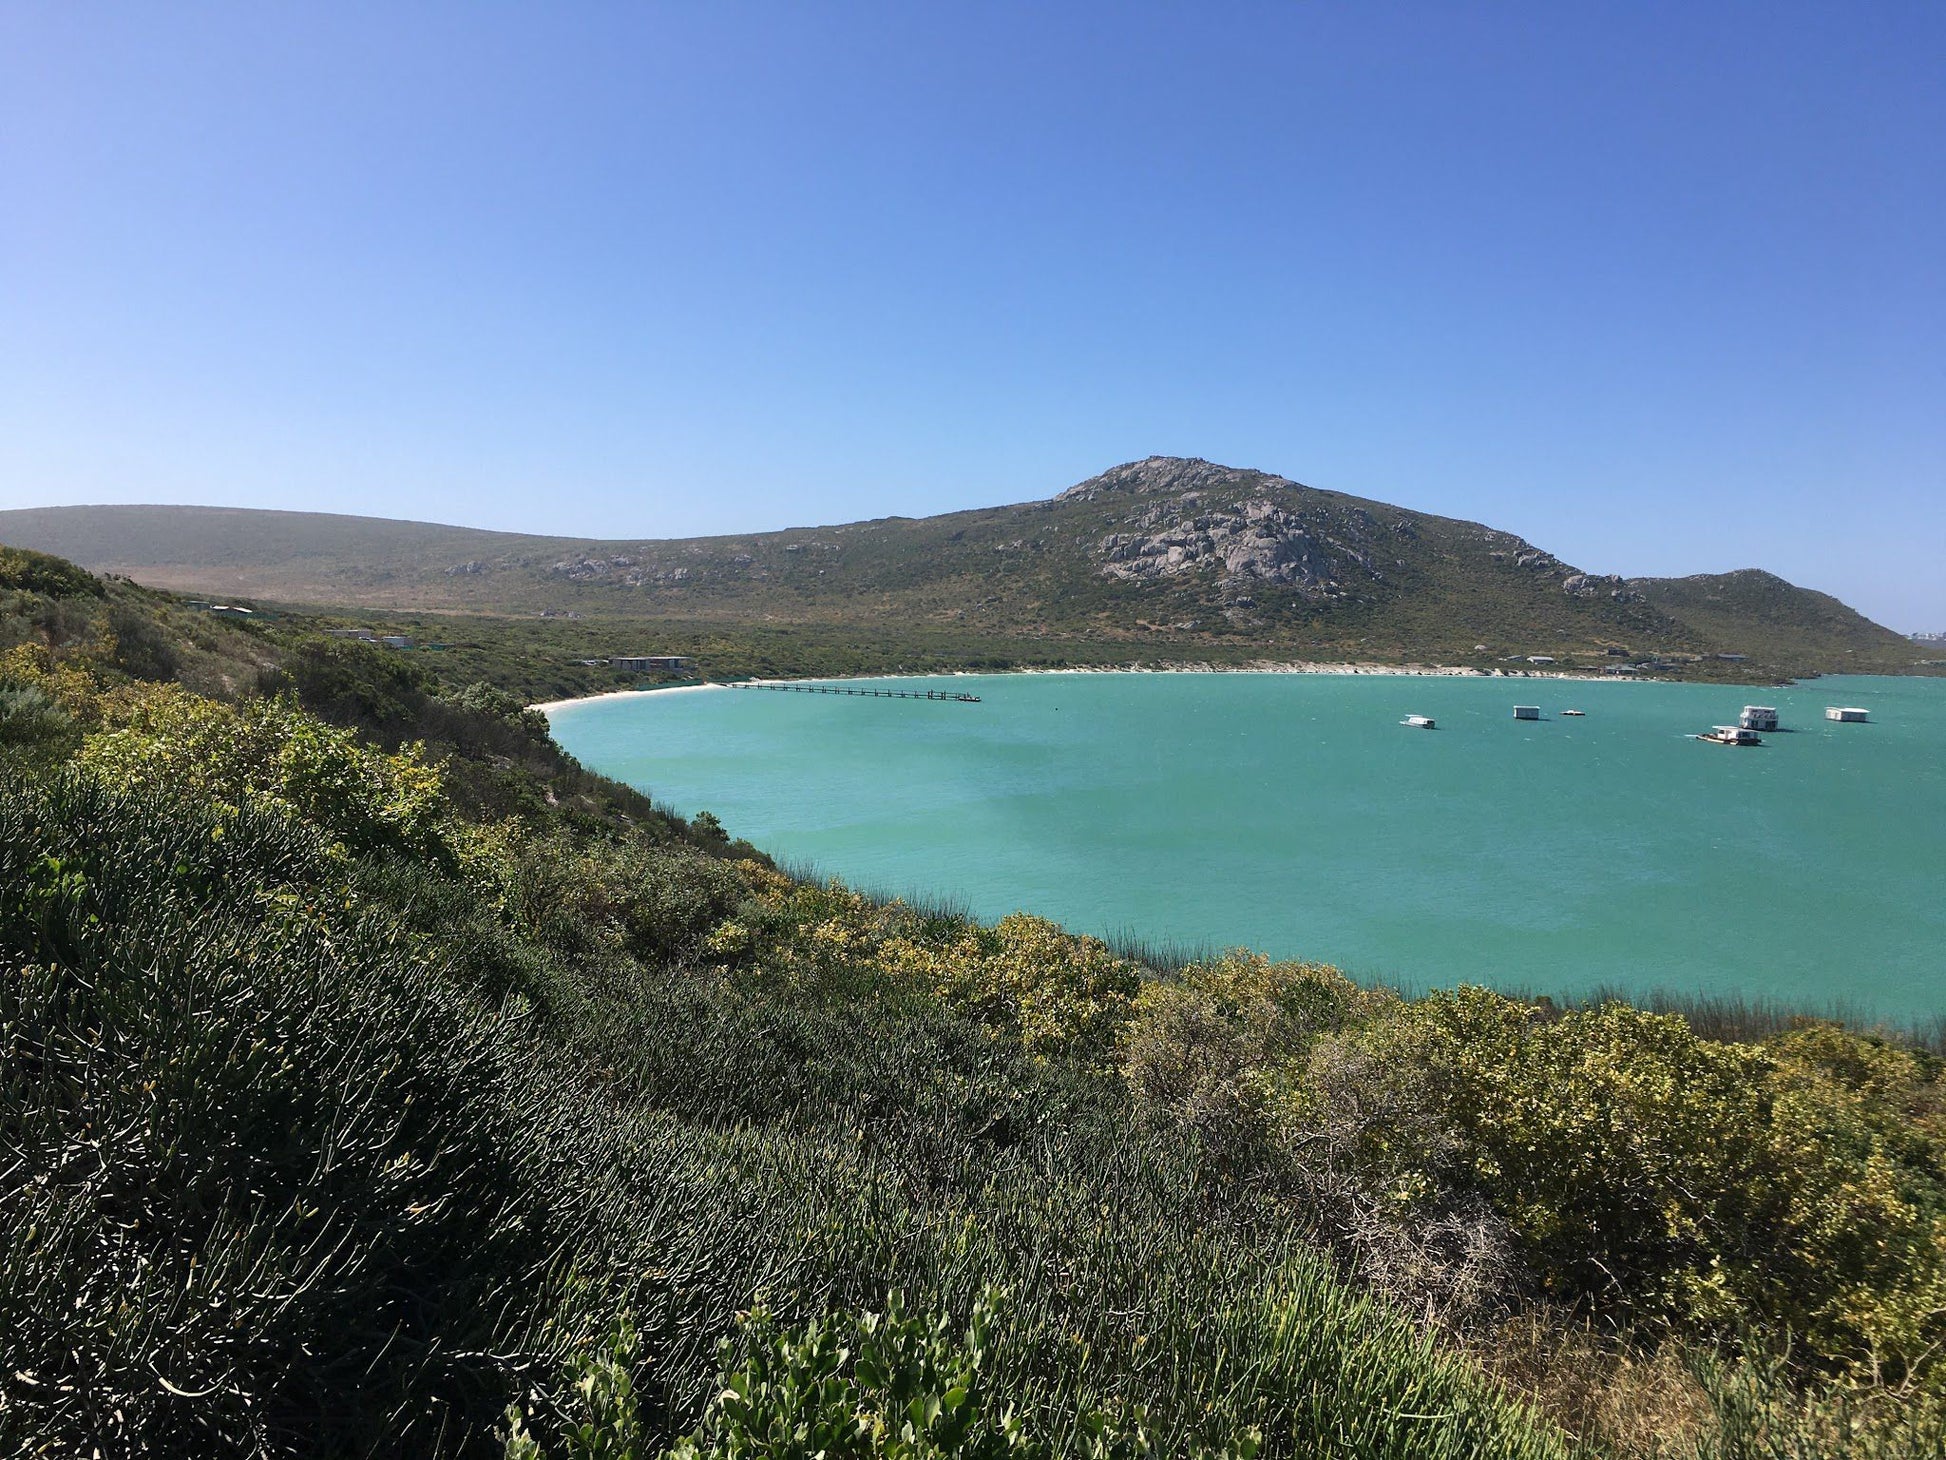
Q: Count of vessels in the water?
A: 6